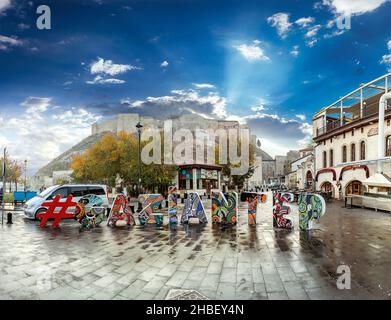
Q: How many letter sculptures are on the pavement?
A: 9